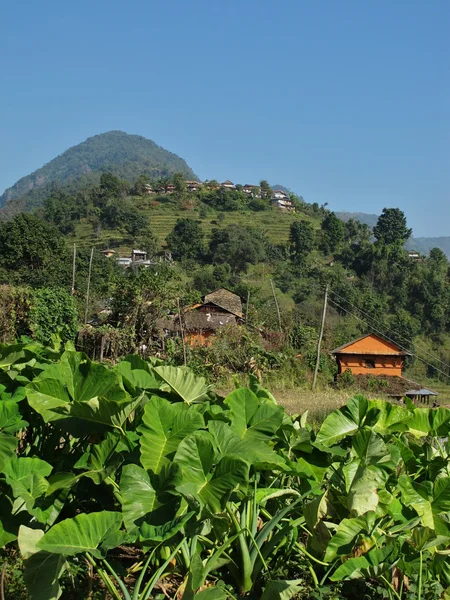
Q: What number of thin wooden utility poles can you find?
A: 6